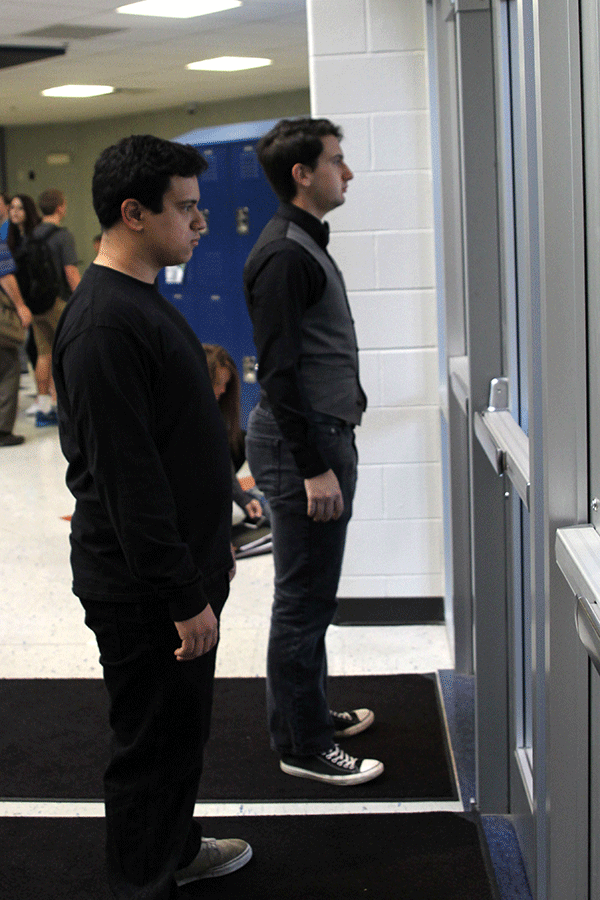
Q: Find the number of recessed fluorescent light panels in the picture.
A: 3